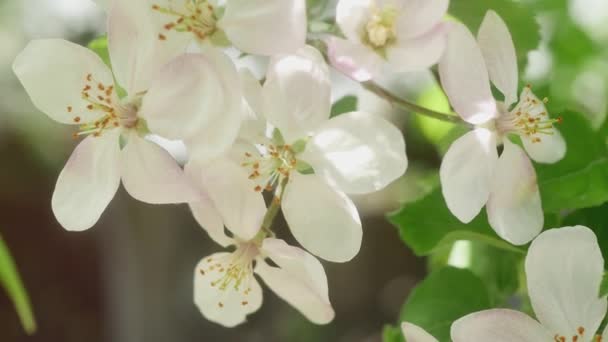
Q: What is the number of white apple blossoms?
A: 7